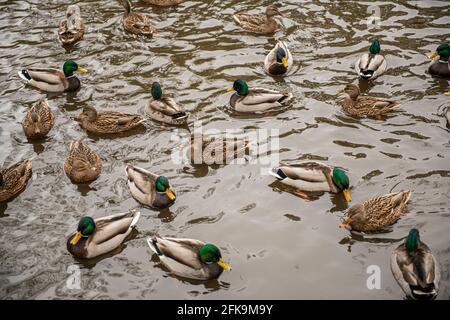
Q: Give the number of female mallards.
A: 11